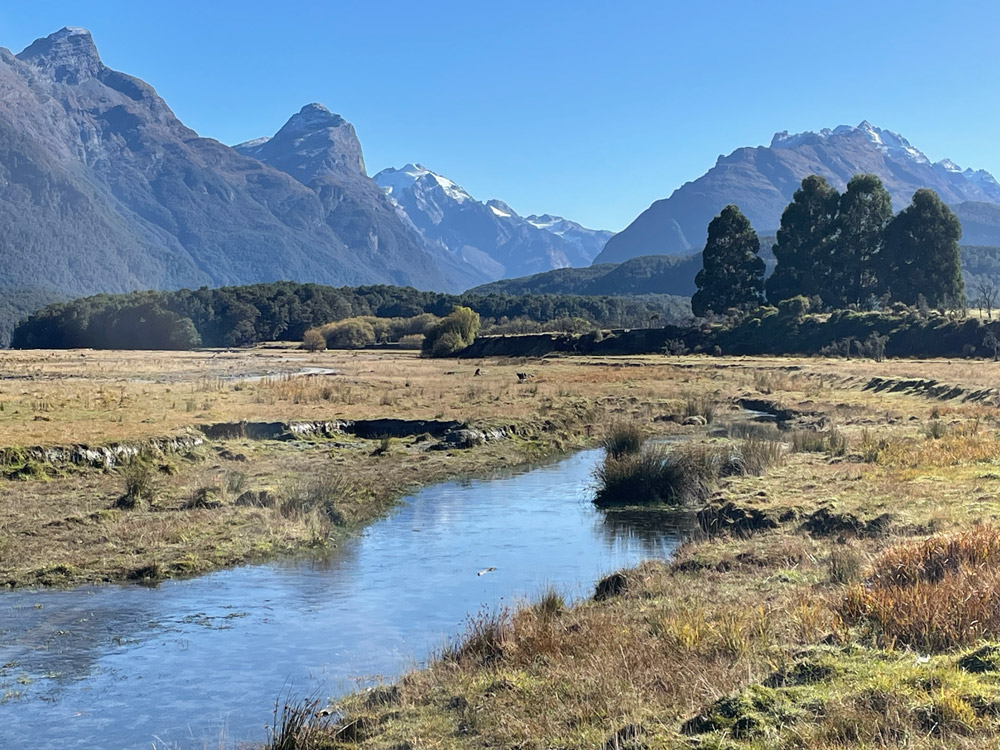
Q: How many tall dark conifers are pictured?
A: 4